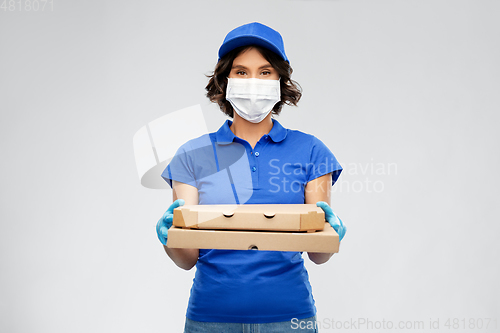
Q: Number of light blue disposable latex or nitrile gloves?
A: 2